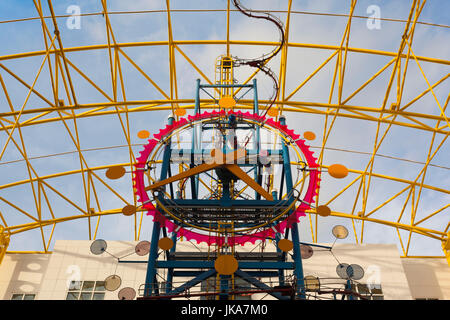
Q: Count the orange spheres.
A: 12